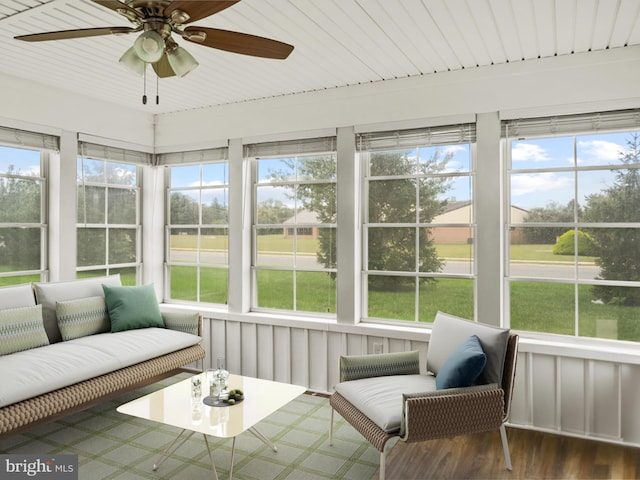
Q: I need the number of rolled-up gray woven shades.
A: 6